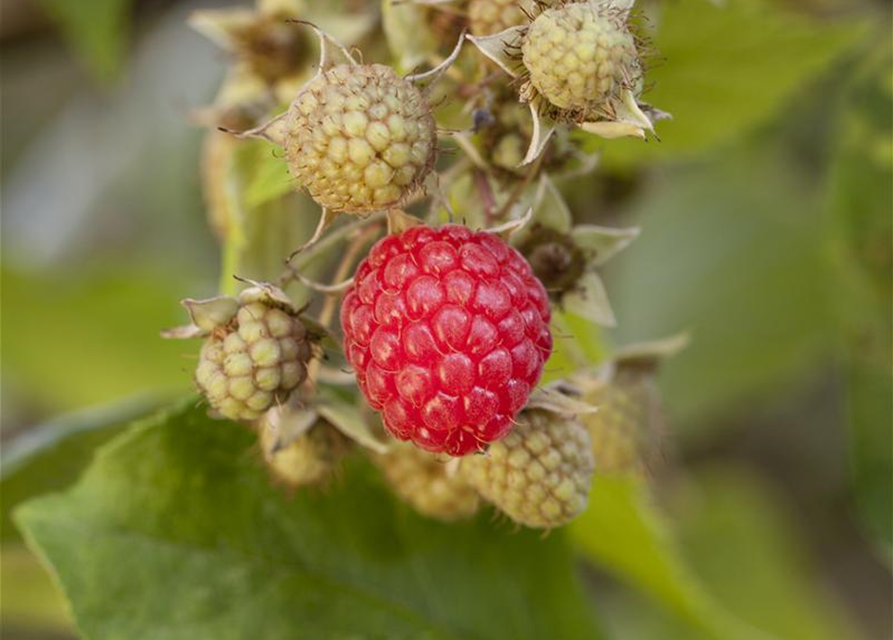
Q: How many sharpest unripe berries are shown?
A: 4